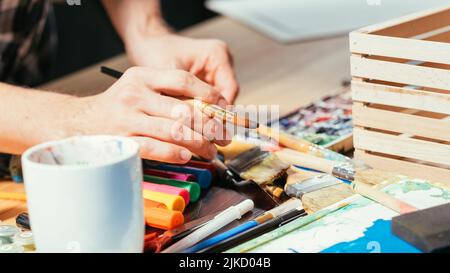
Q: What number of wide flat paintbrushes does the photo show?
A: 3